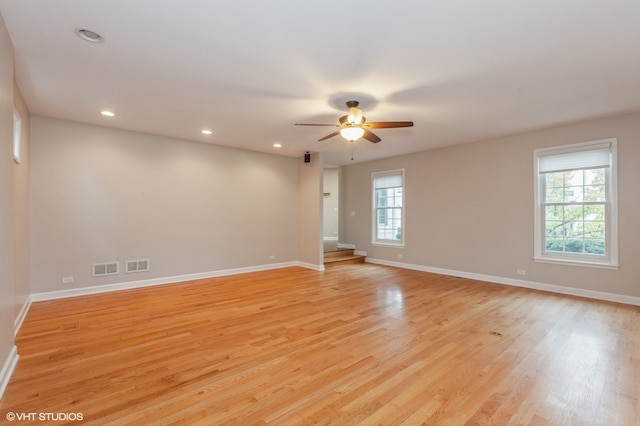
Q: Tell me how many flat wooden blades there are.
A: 5